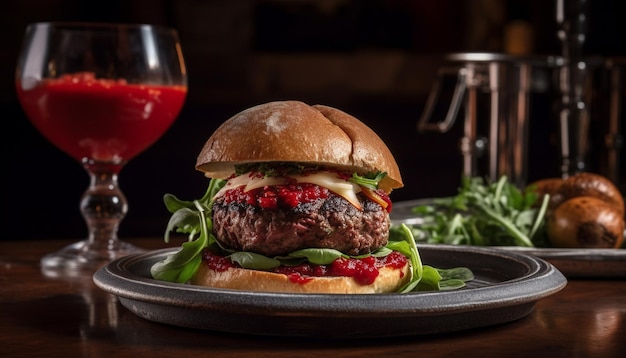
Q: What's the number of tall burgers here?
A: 1